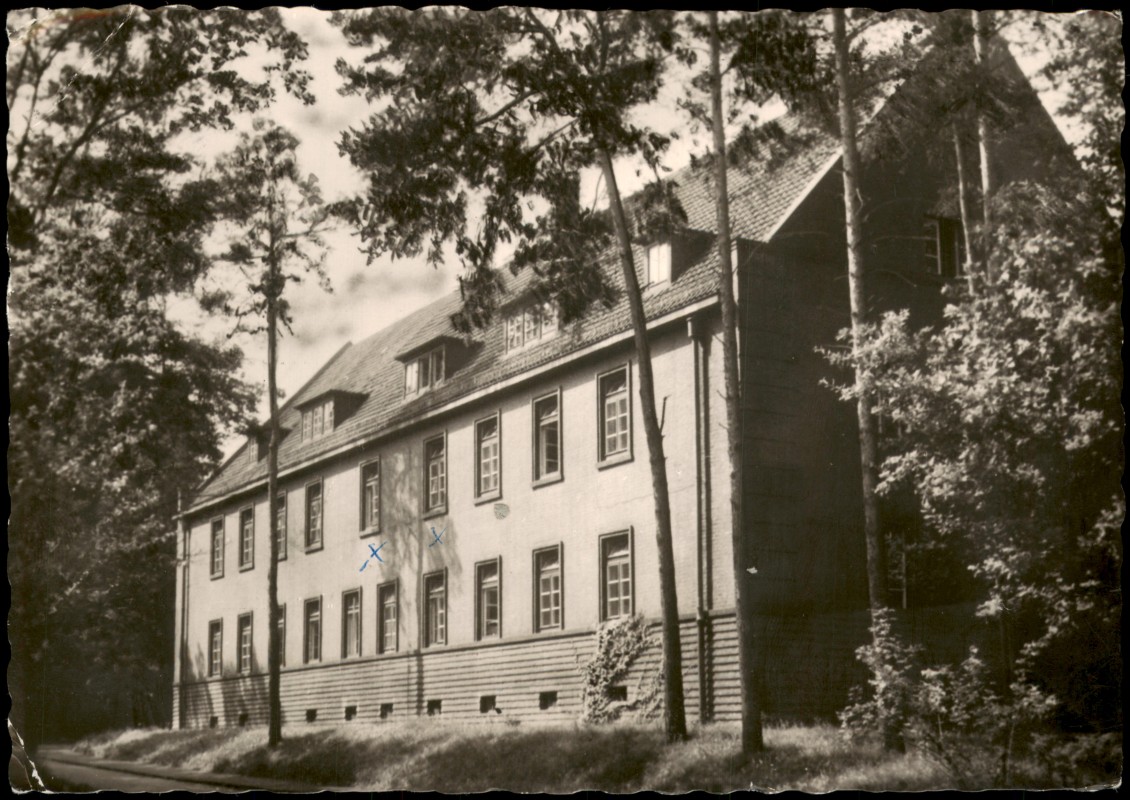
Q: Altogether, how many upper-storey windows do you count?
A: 9